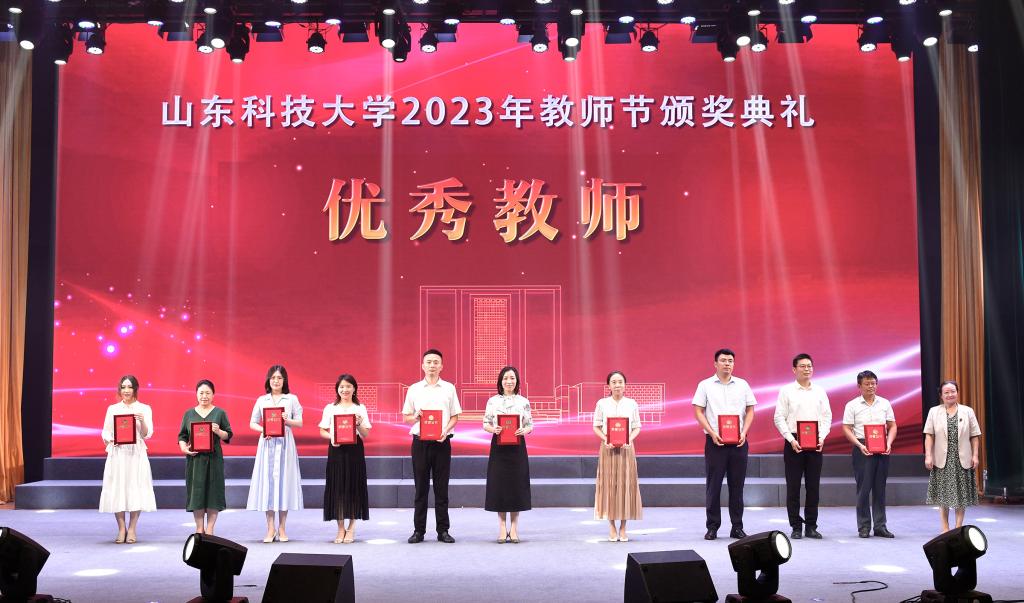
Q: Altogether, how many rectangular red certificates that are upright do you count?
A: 10